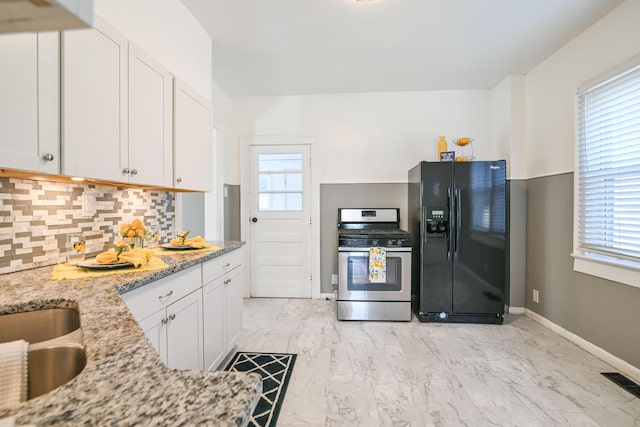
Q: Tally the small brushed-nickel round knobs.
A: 8